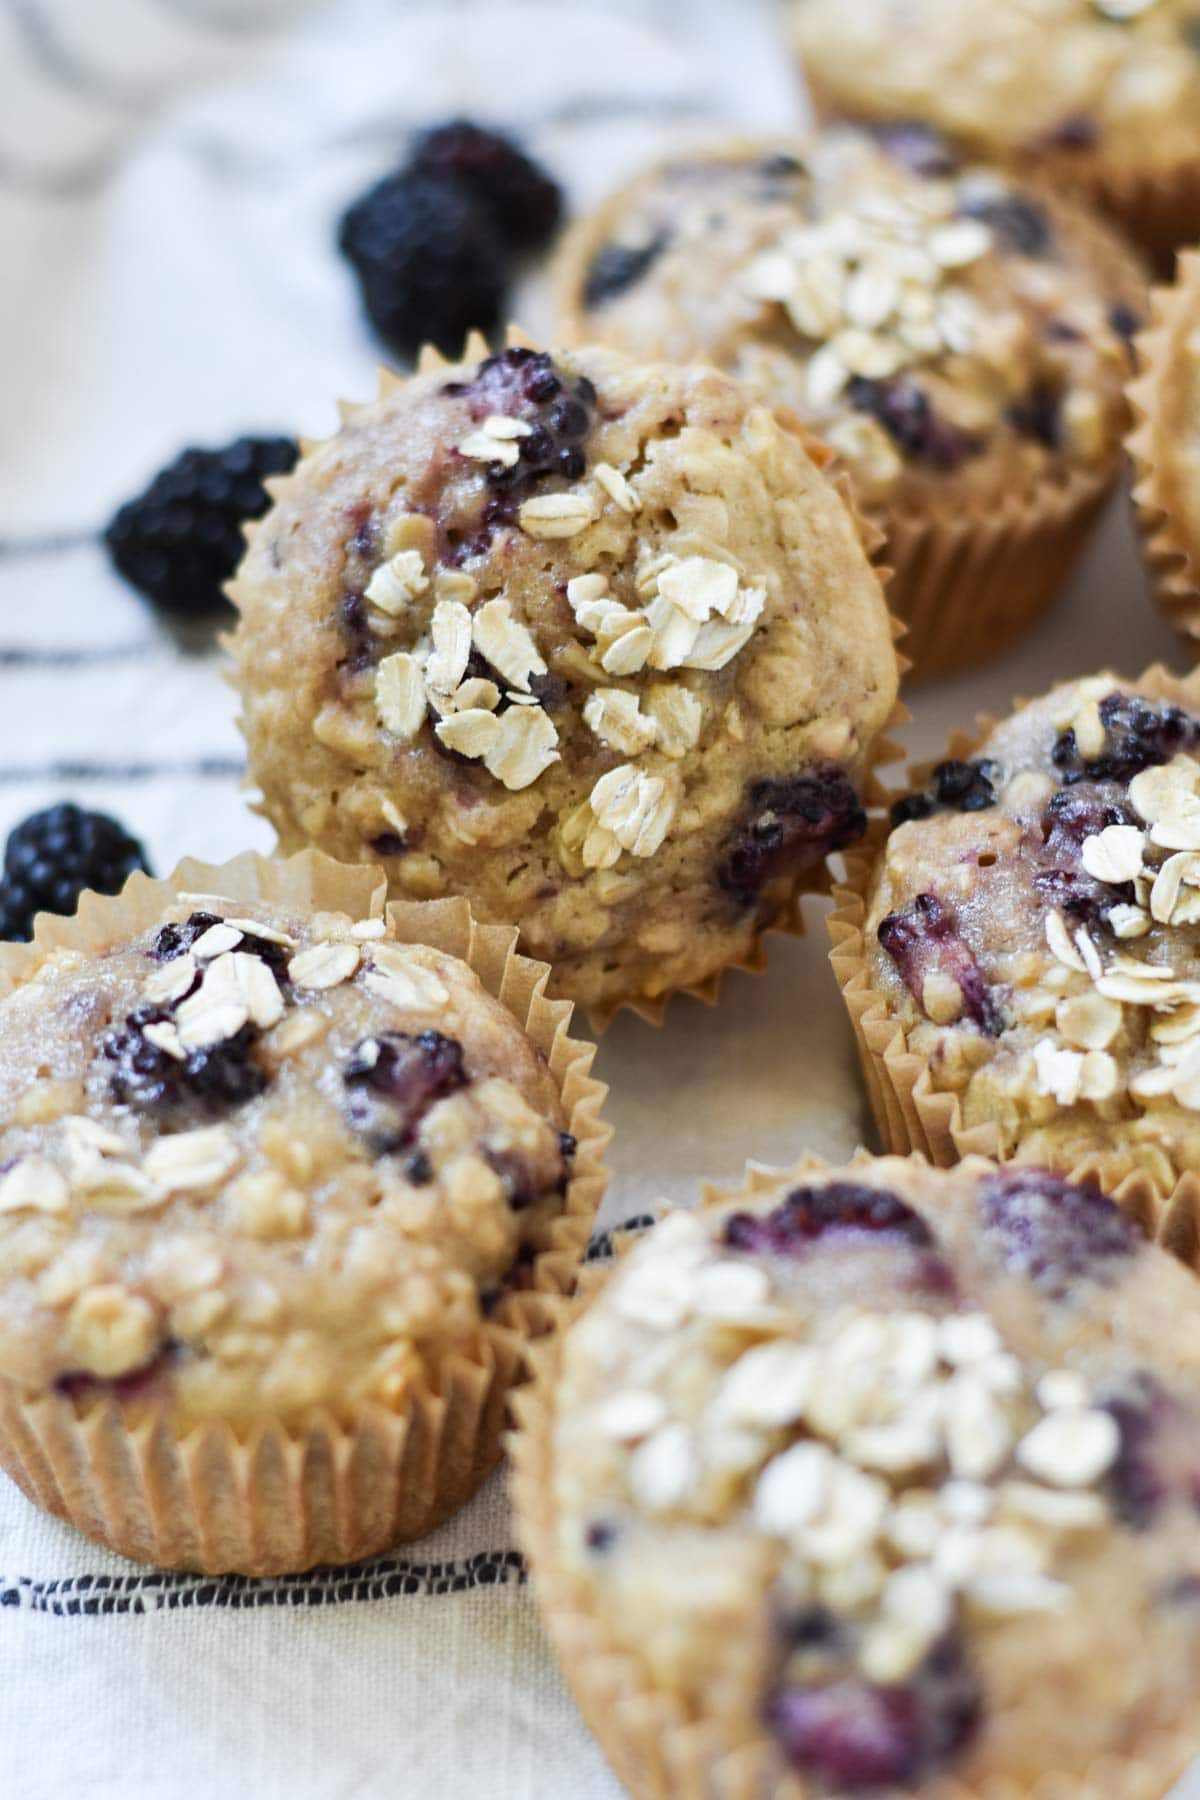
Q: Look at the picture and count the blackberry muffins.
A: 7